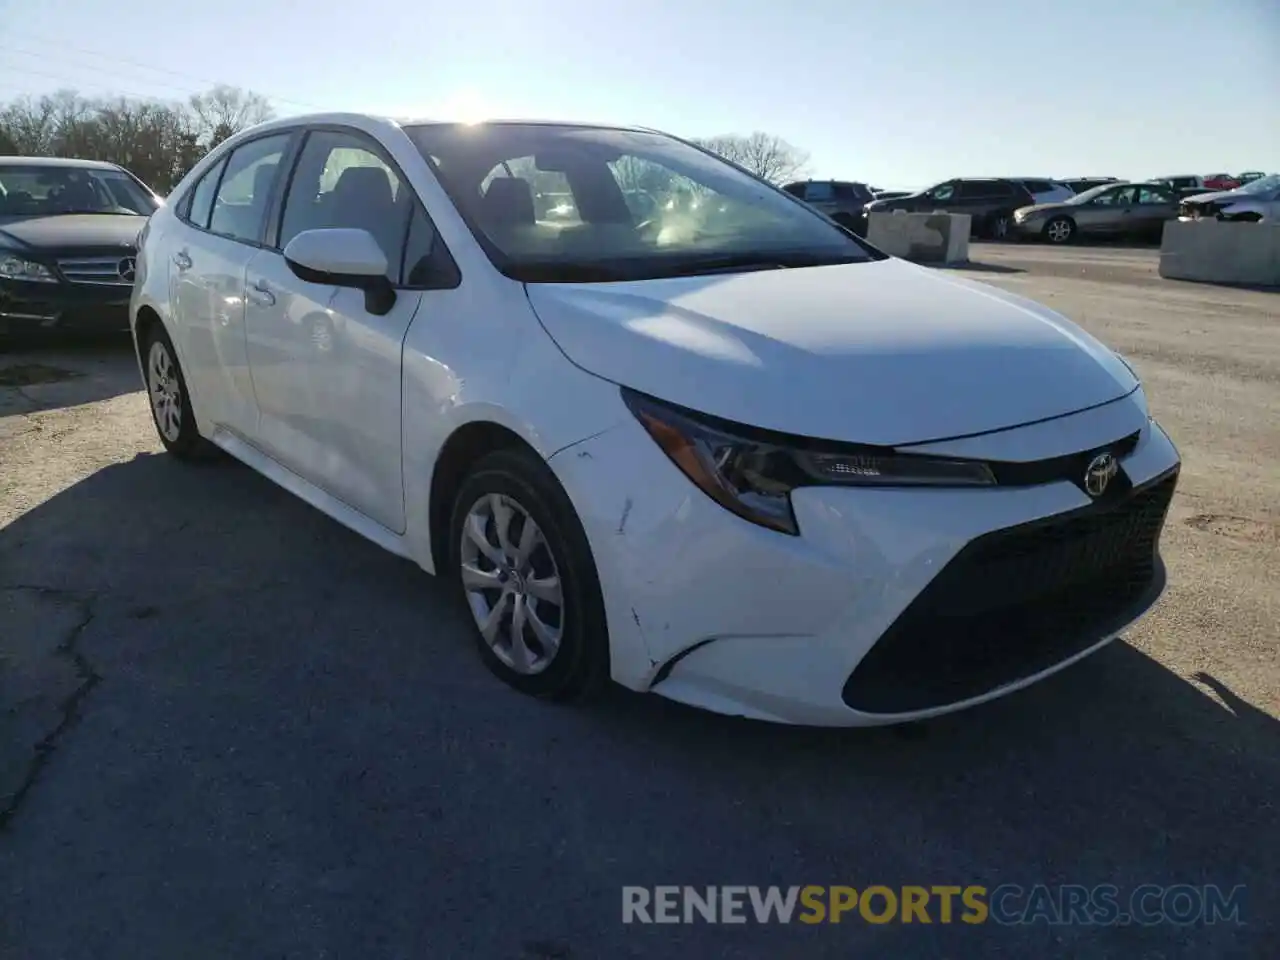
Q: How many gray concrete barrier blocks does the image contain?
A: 2